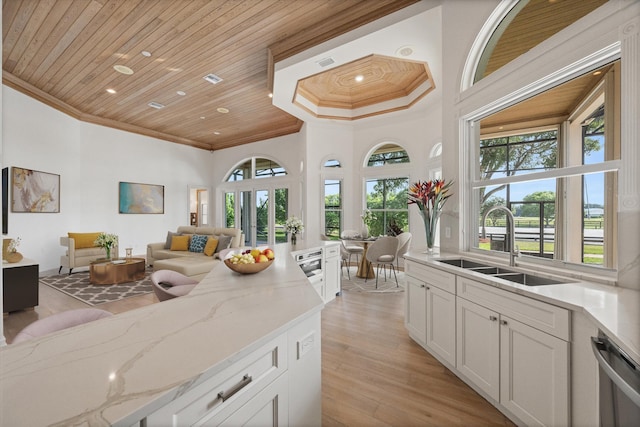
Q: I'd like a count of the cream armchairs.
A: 1